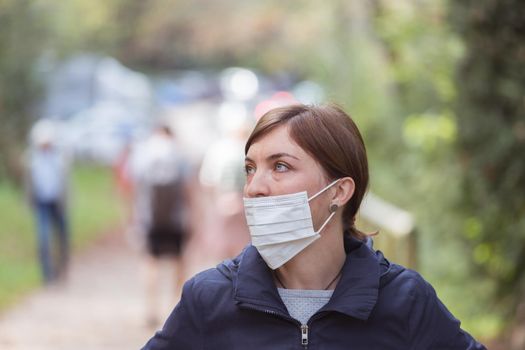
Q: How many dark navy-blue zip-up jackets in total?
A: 1